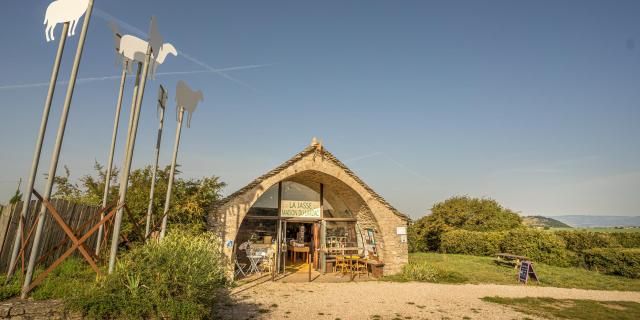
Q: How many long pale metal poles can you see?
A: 7